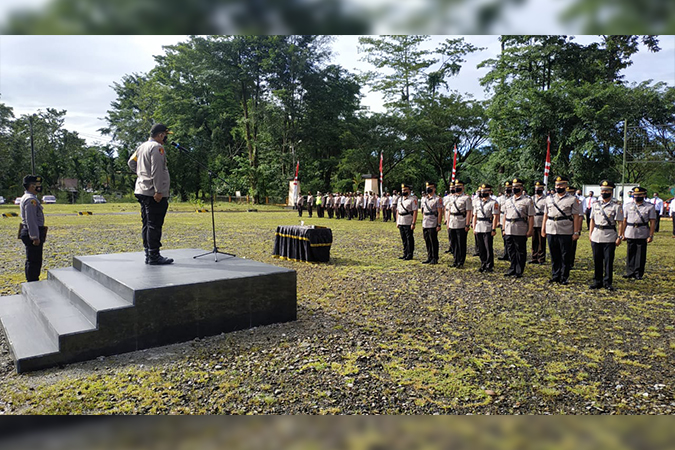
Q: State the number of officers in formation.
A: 13